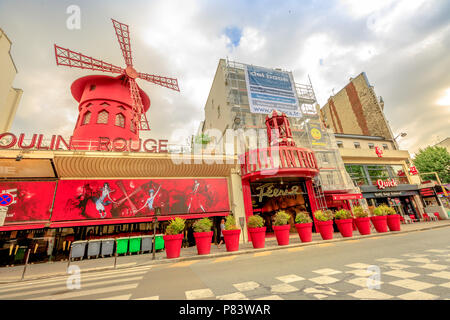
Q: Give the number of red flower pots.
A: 11